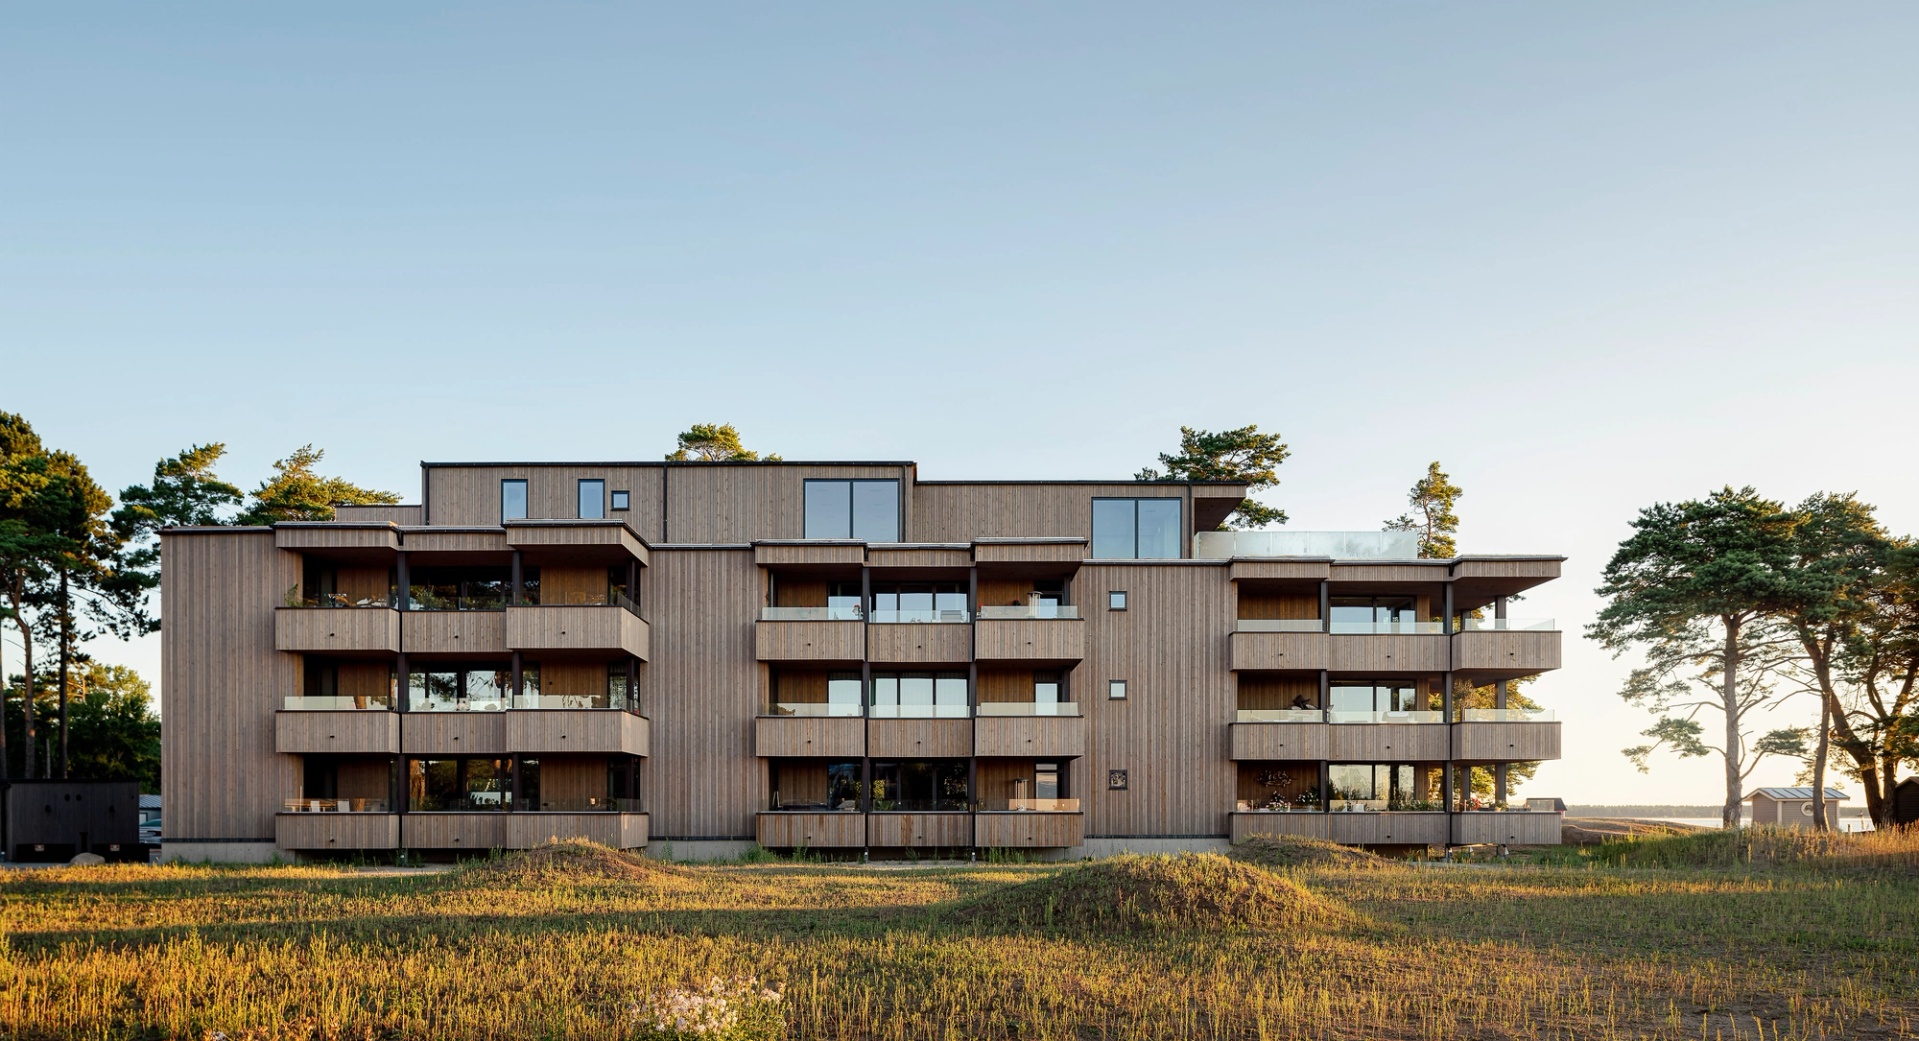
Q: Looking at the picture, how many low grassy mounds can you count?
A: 3